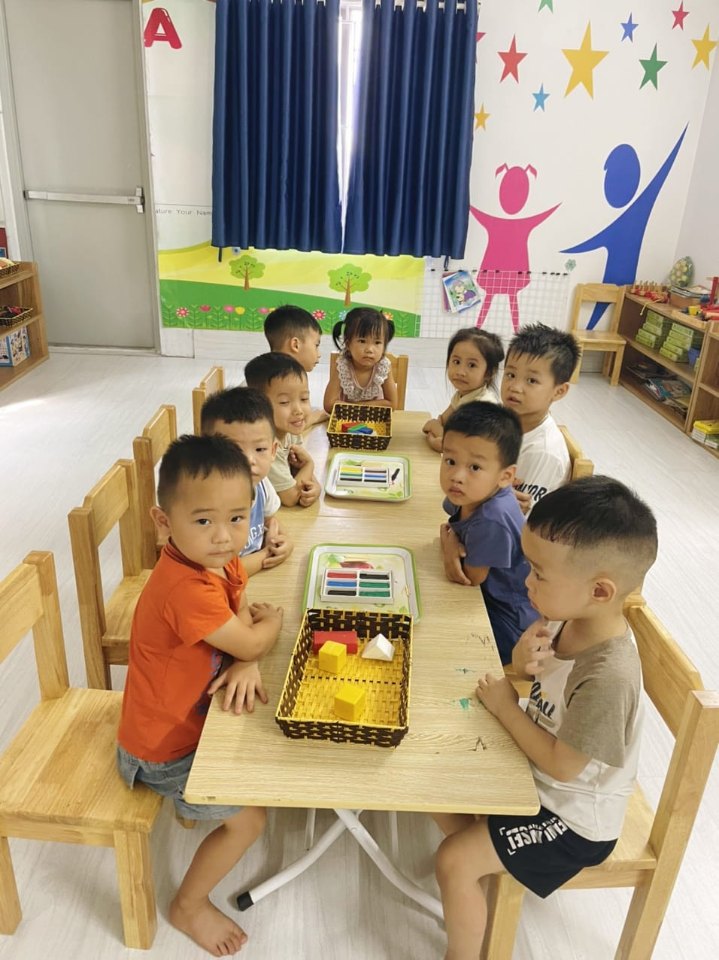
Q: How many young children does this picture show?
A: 9